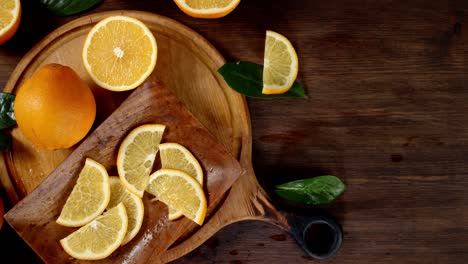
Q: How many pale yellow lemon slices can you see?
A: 7